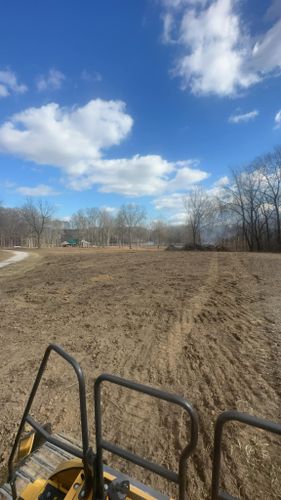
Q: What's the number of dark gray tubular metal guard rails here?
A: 3